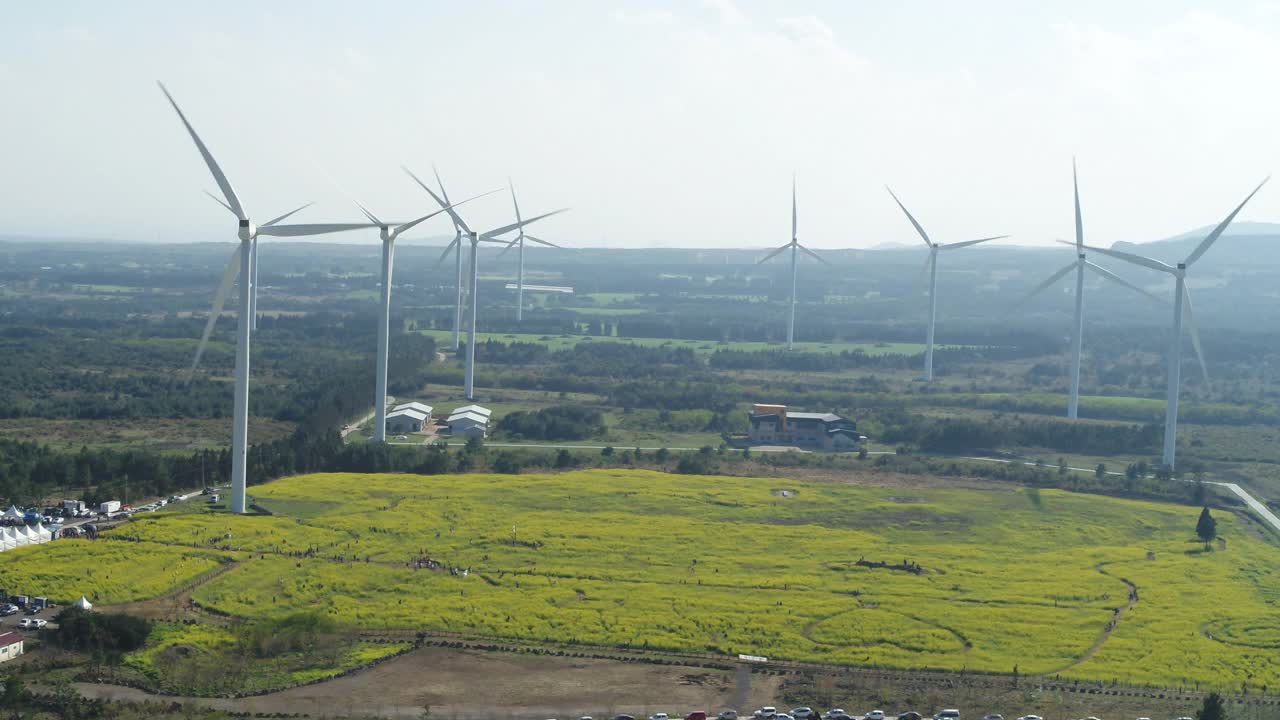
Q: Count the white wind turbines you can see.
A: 10